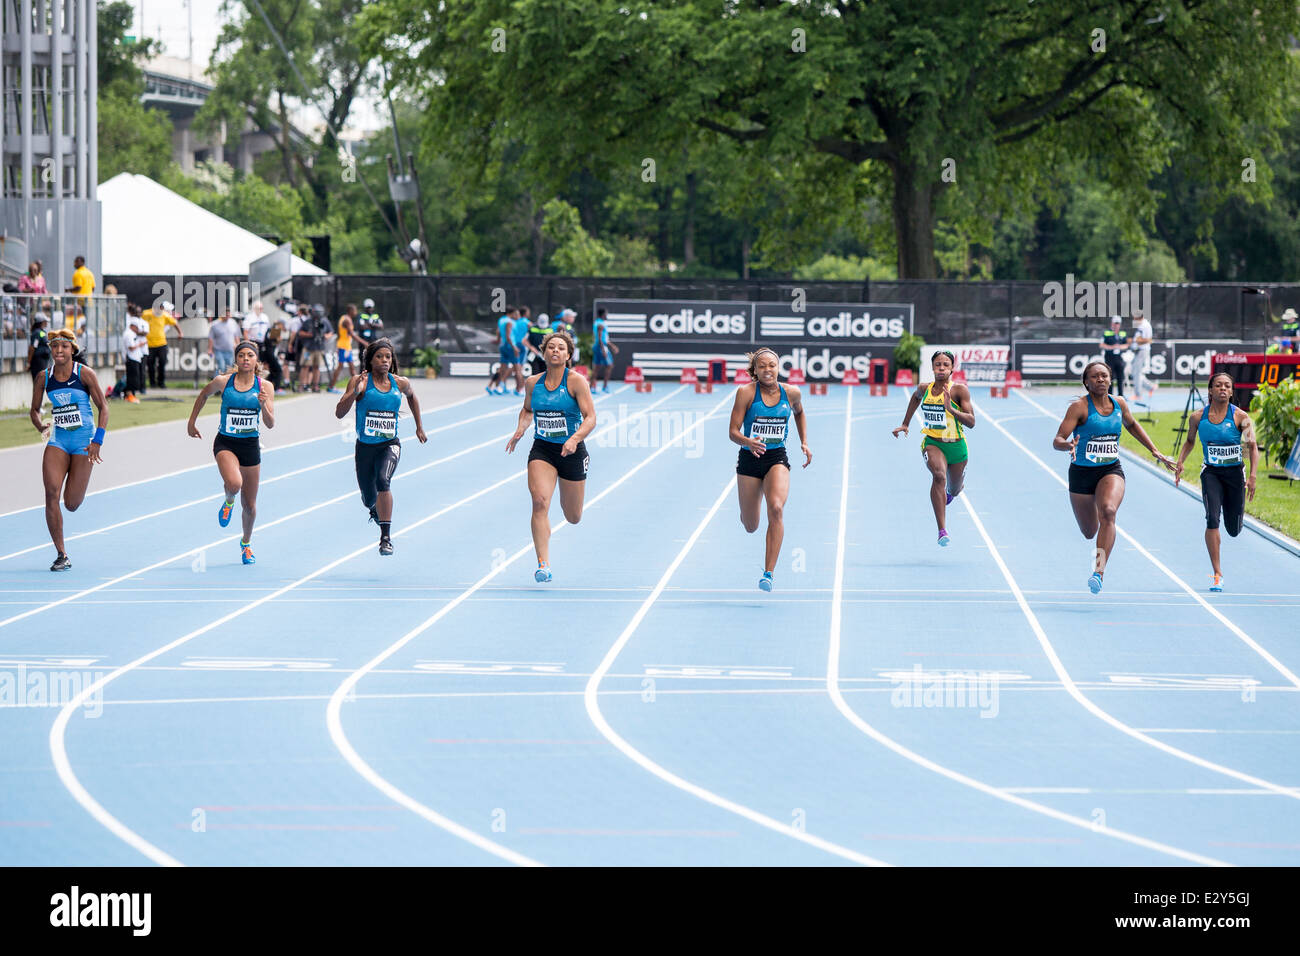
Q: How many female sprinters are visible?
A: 8